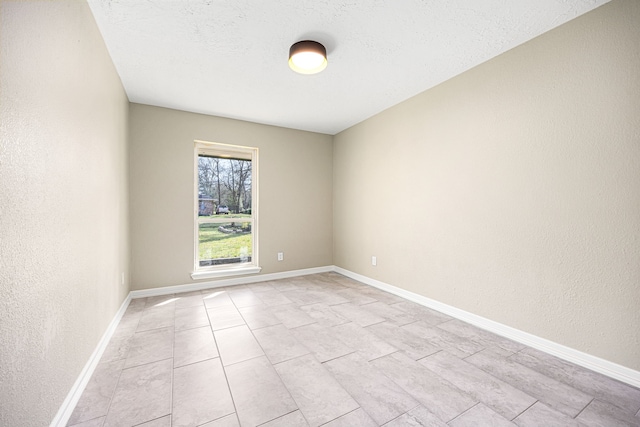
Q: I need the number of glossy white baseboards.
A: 3